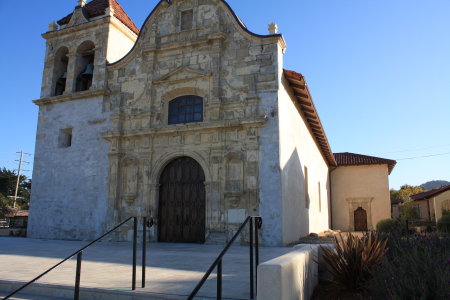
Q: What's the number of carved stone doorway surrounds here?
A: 2